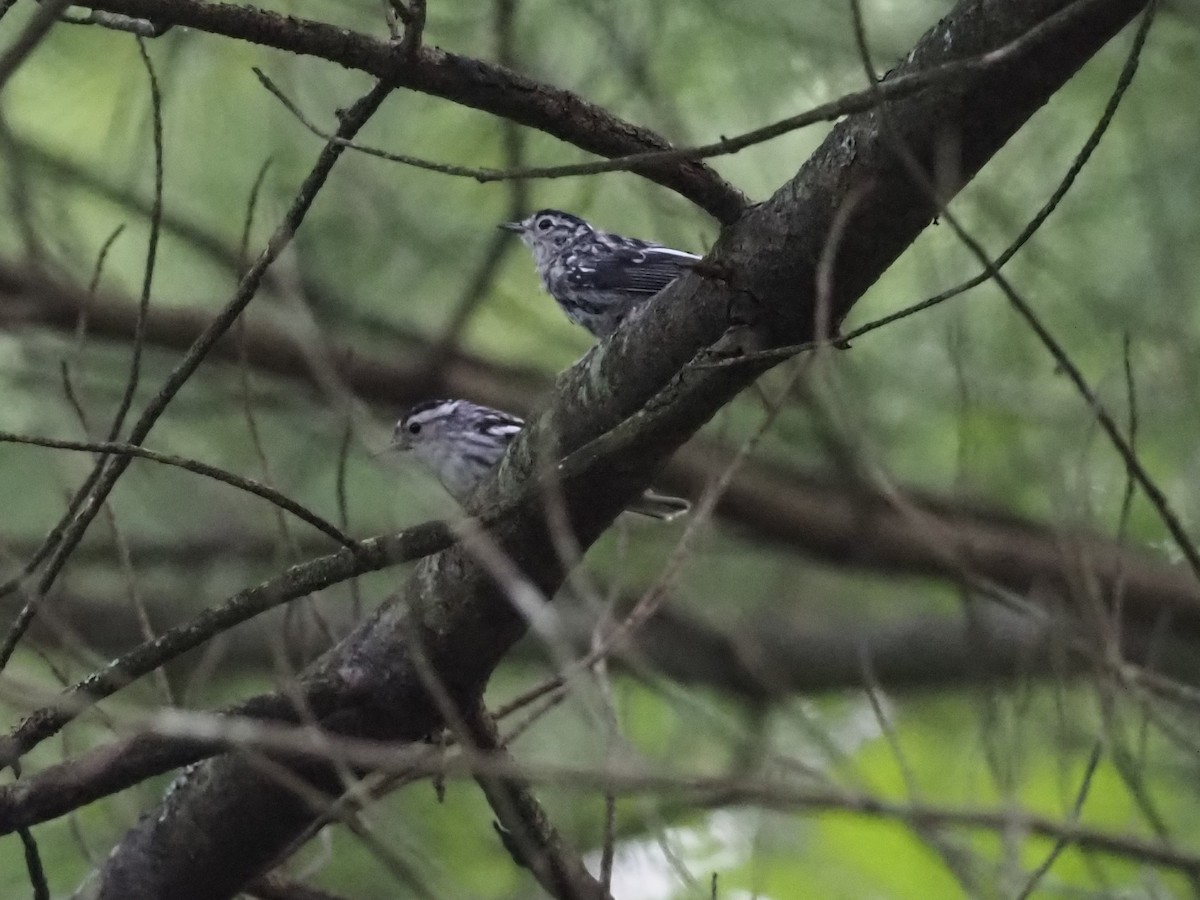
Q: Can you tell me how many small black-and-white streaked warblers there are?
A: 2